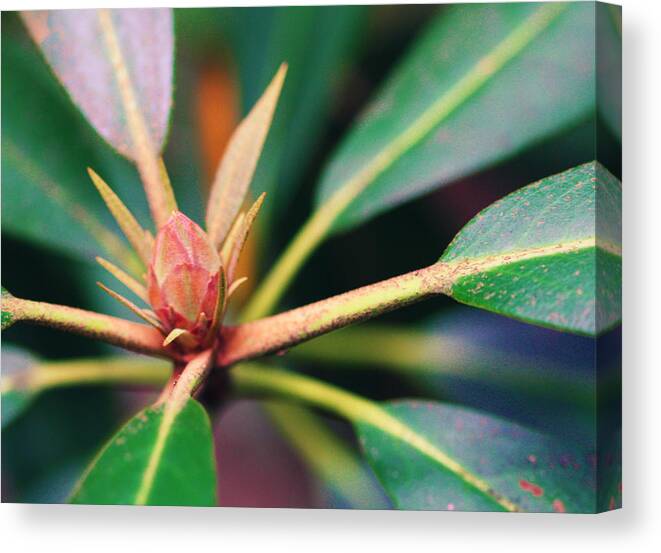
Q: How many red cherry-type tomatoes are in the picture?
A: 0